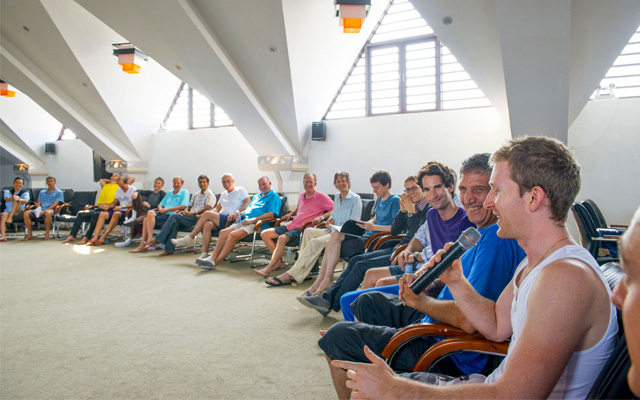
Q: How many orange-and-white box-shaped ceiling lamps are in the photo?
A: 3